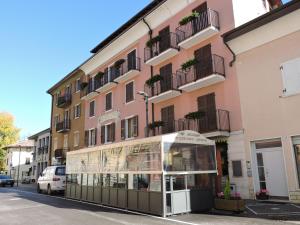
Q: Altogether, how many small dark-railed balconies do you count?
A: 12